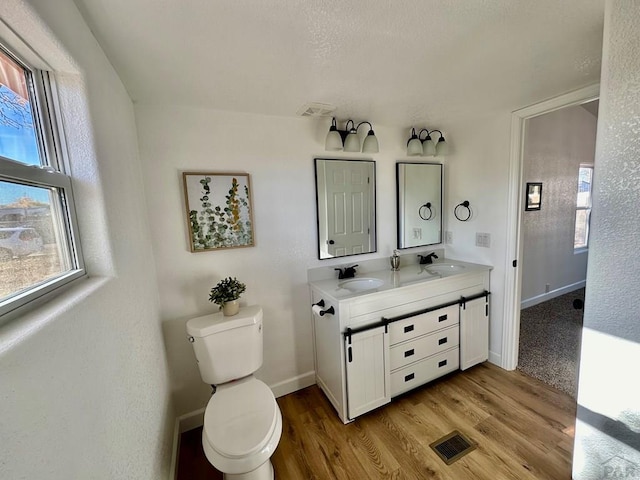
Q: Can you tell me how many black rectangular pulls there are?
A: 6